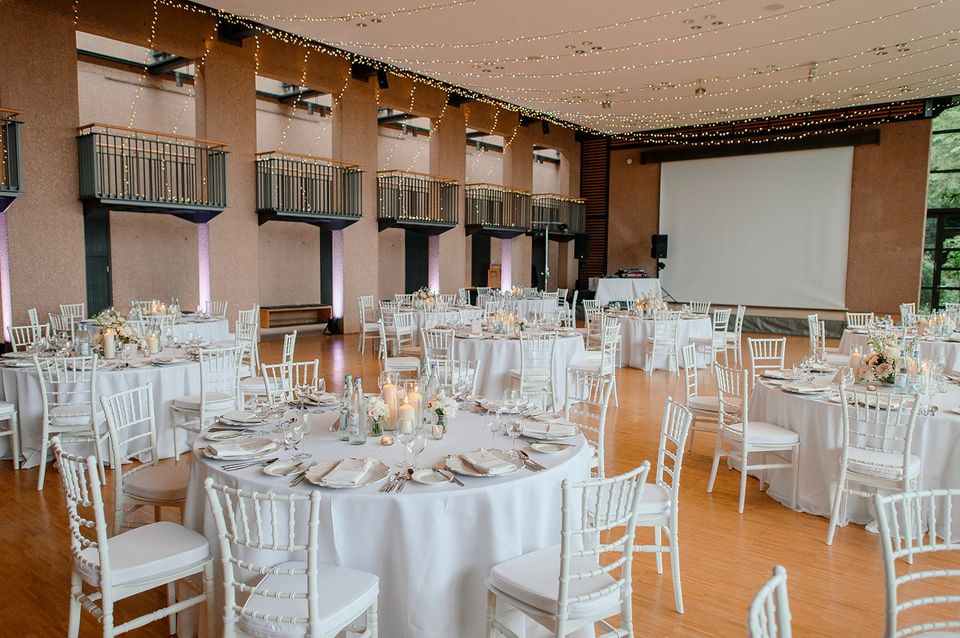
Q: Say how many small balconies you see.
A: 6